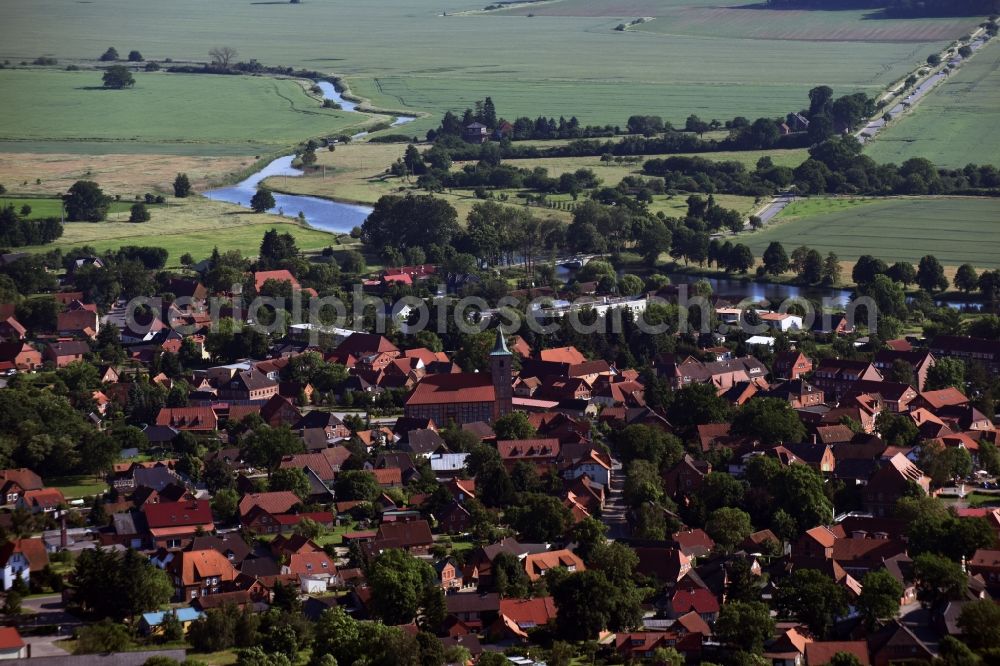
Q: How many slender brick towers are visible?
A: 1